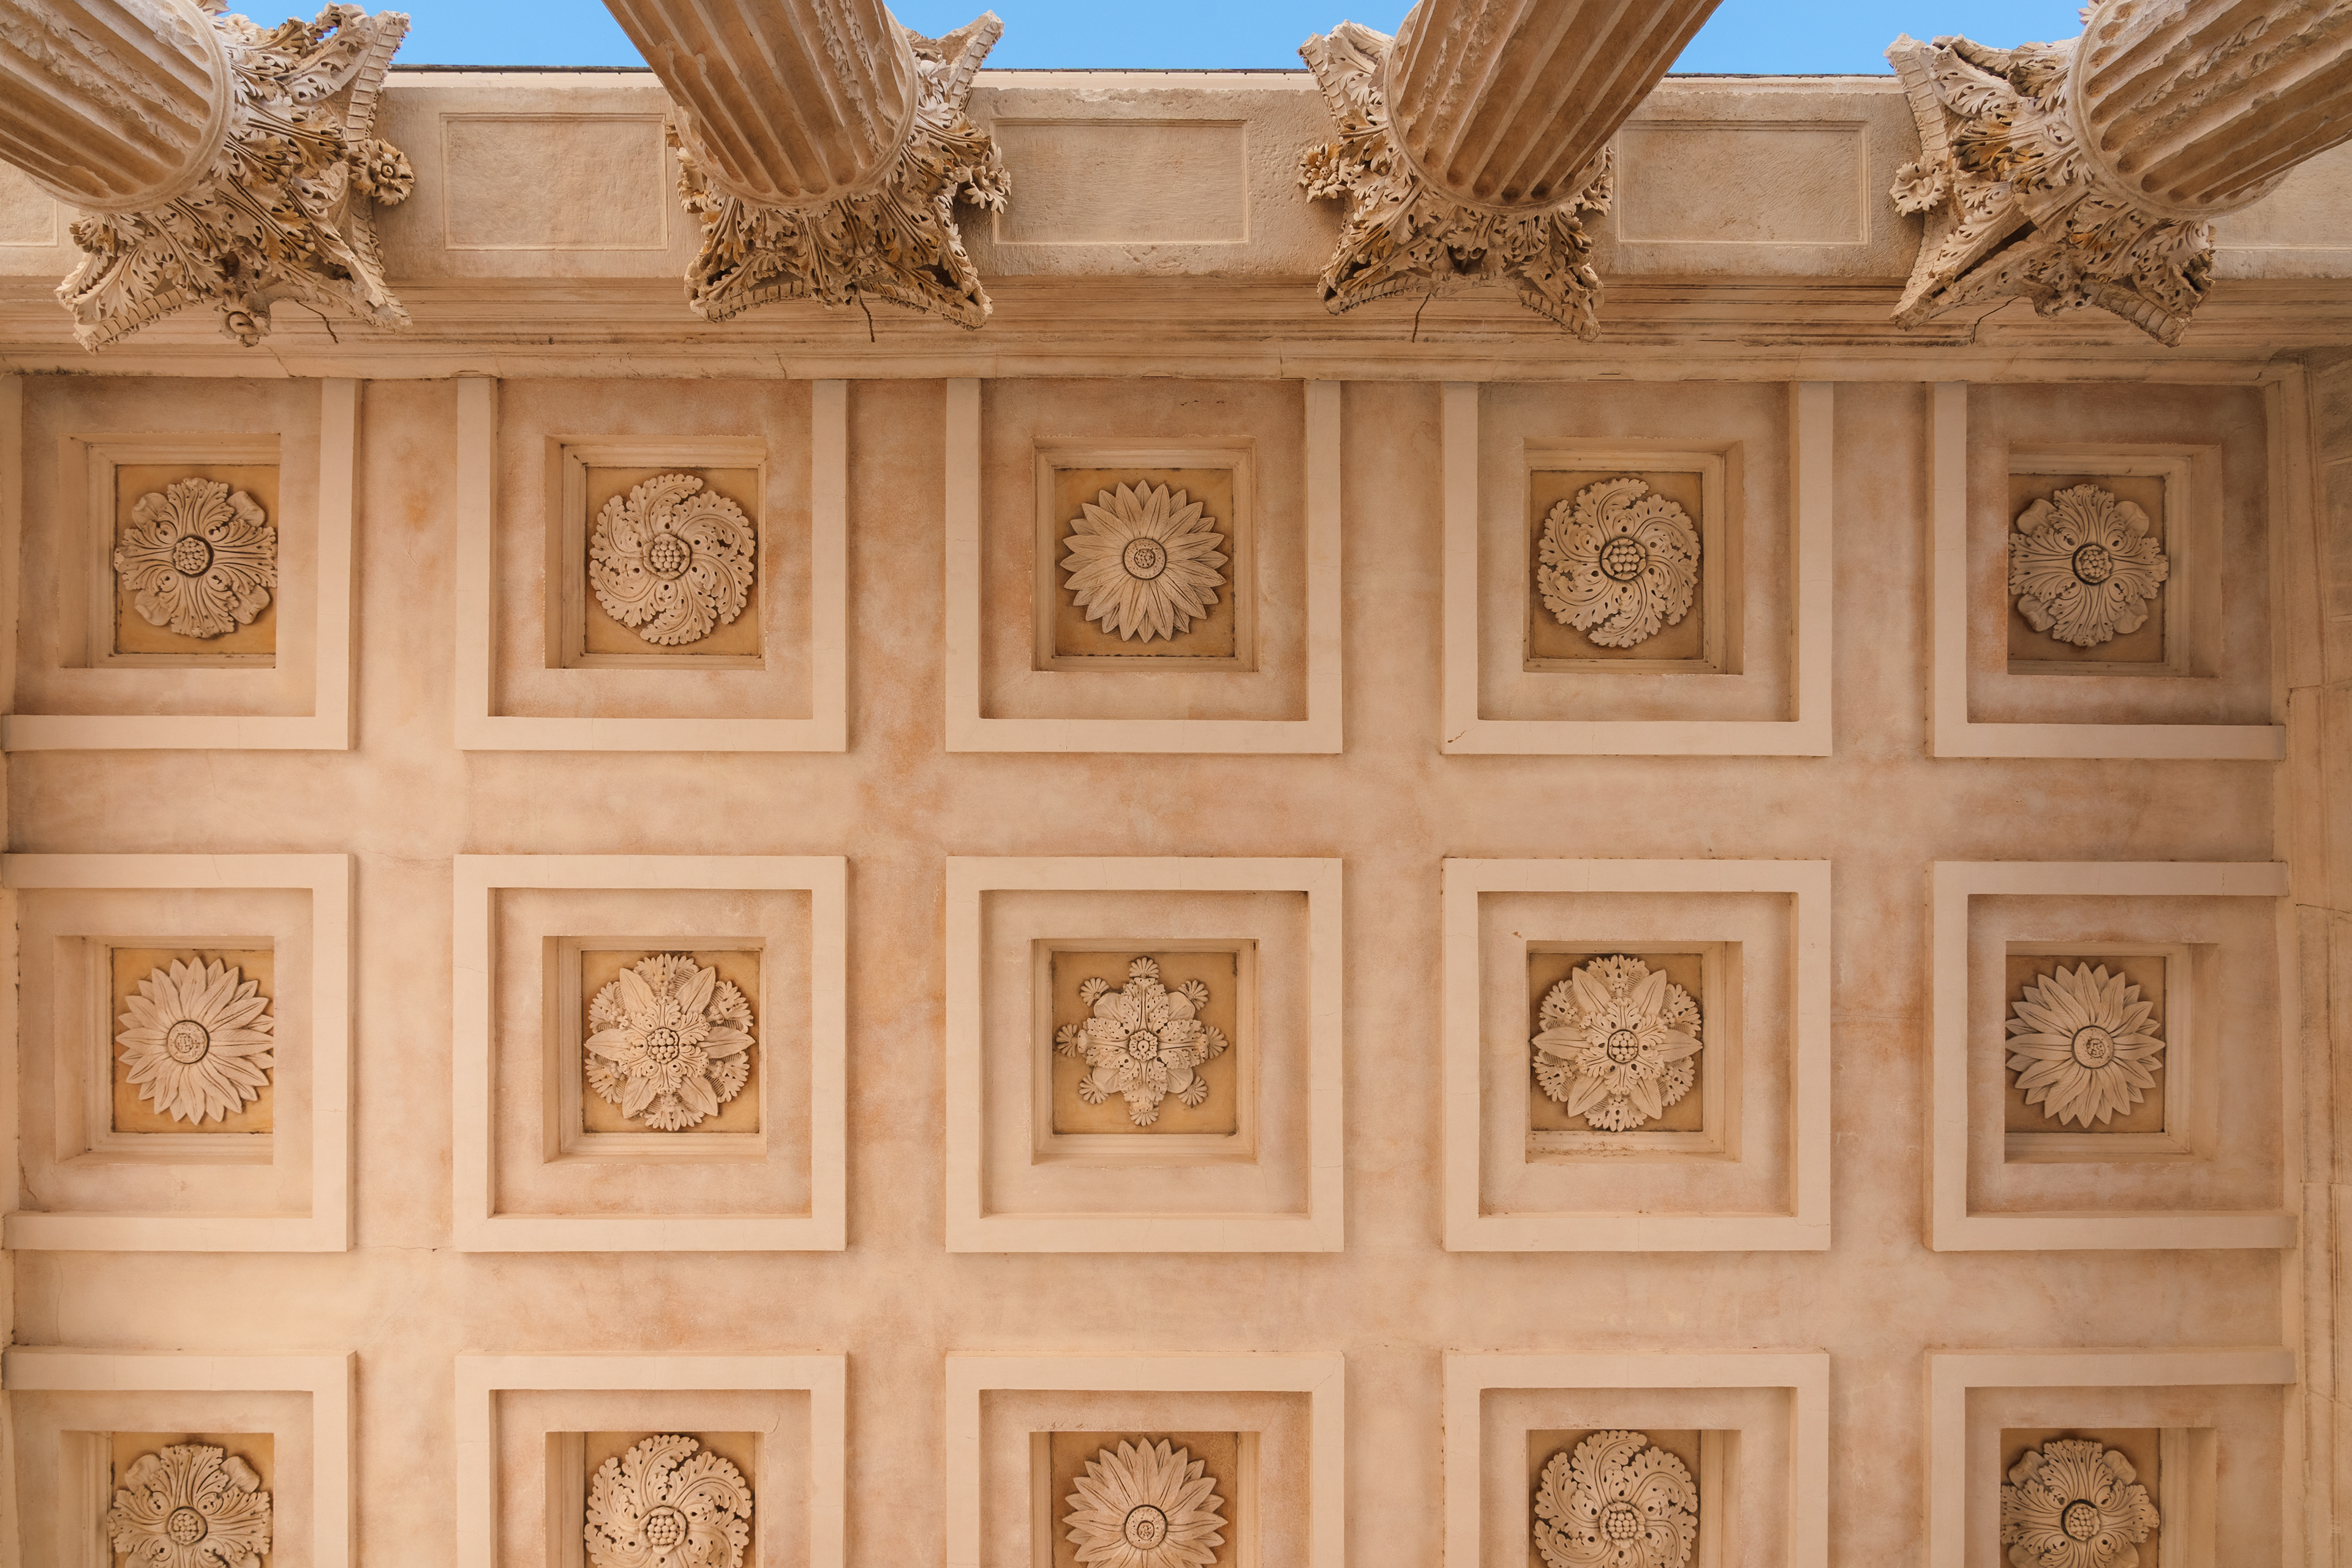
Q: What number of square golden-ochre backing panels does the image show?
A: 15